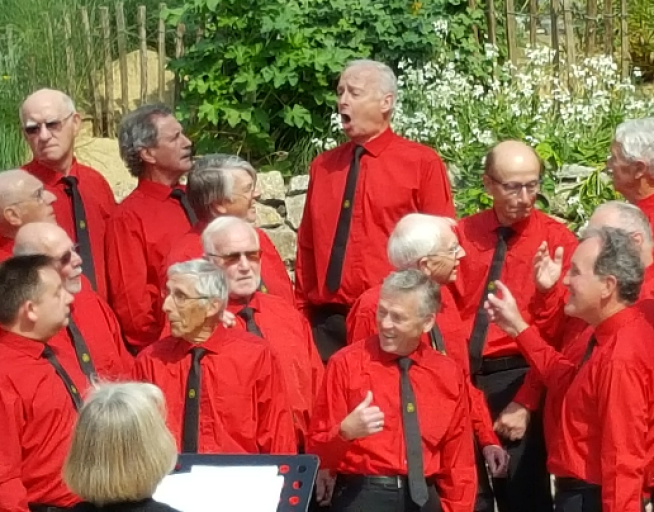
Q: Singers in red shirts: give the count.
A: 15